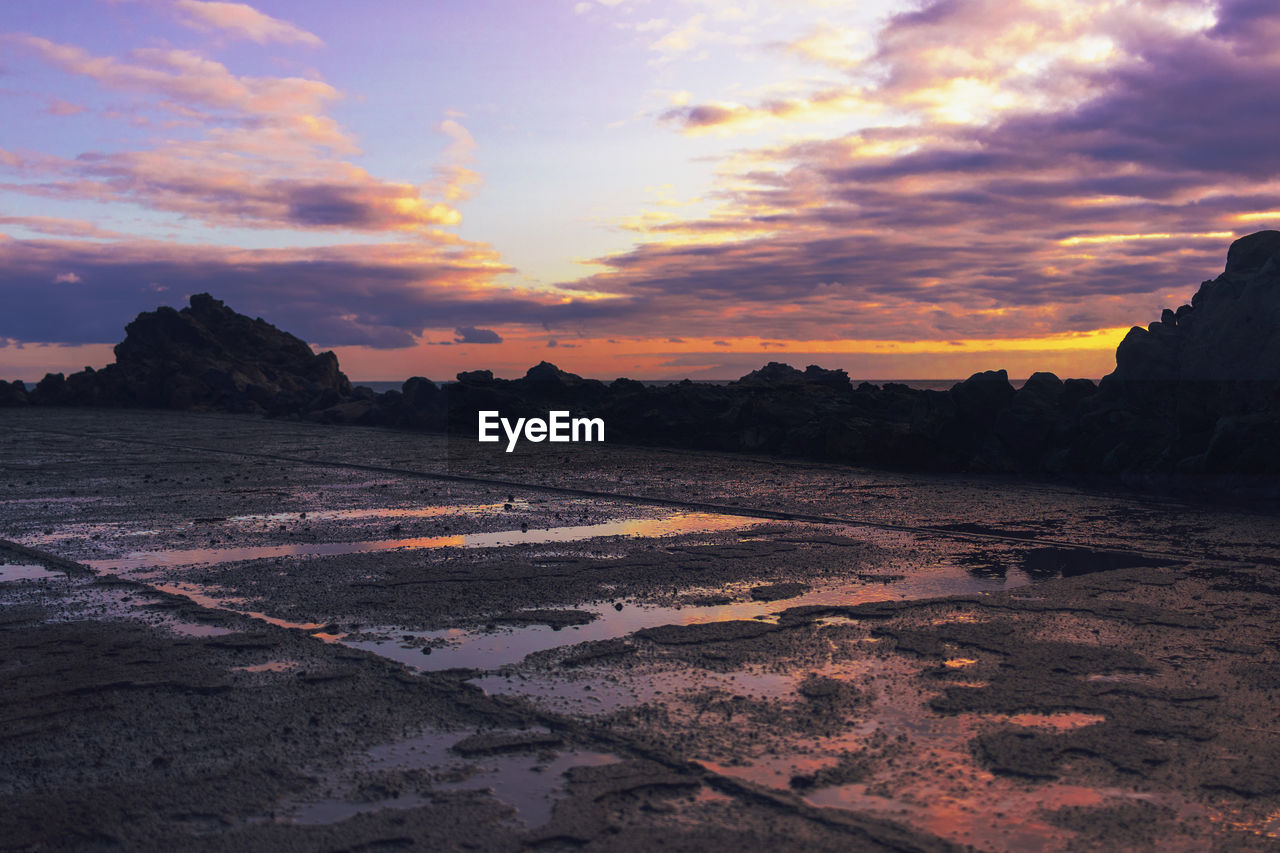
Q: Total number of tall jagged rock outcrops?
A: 2